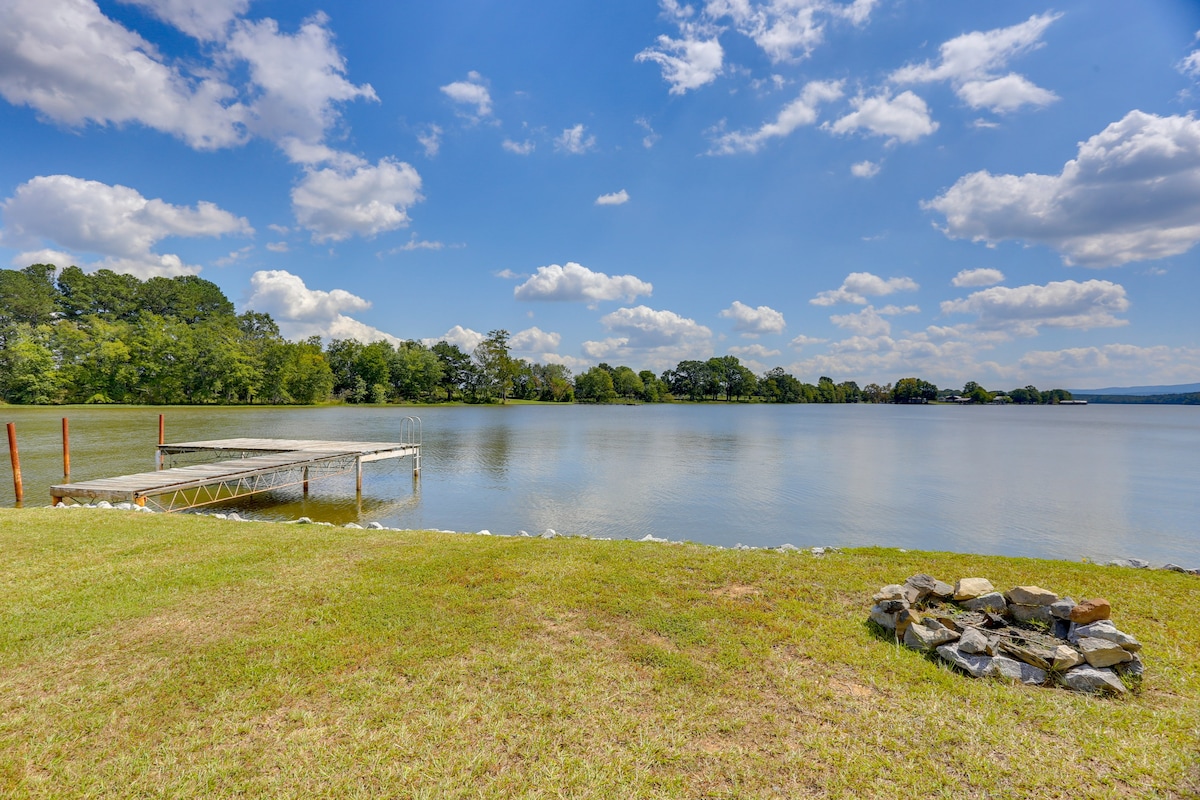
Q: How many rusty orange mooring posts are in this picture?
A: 3